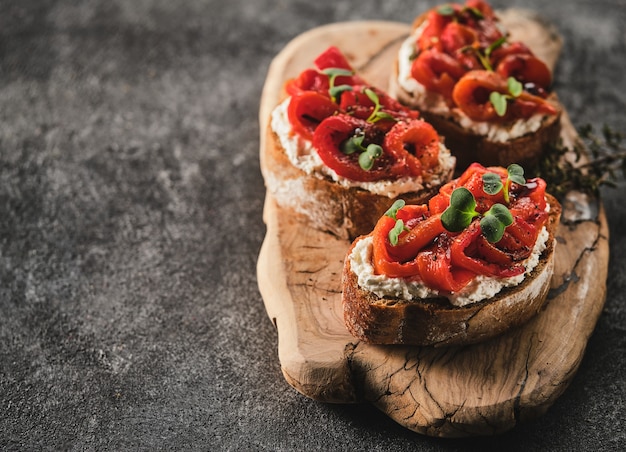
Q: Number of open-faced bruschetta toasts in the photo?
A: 3